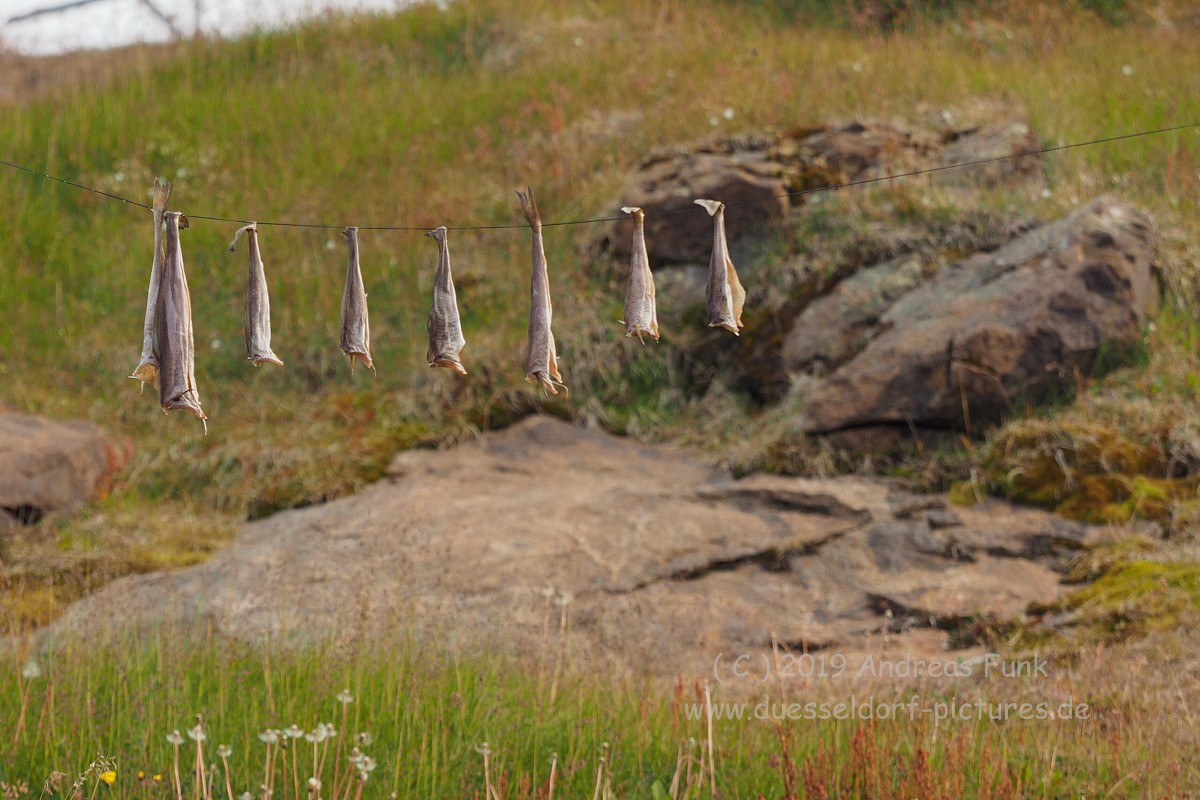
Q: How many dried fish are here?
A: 8